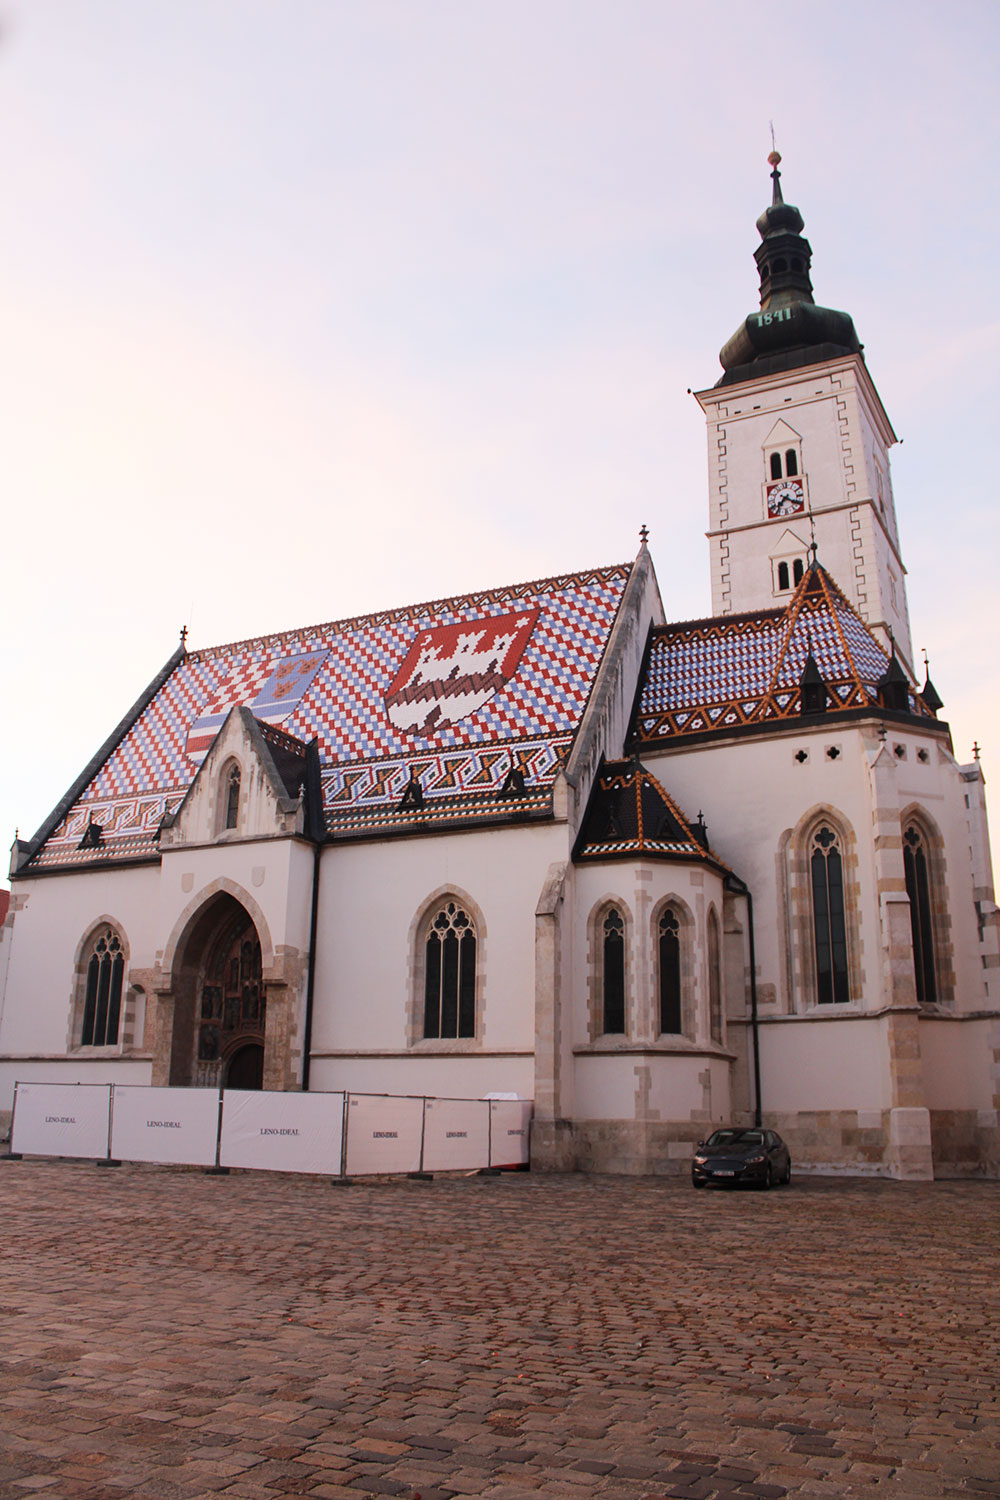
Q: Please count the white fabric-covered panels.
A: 6